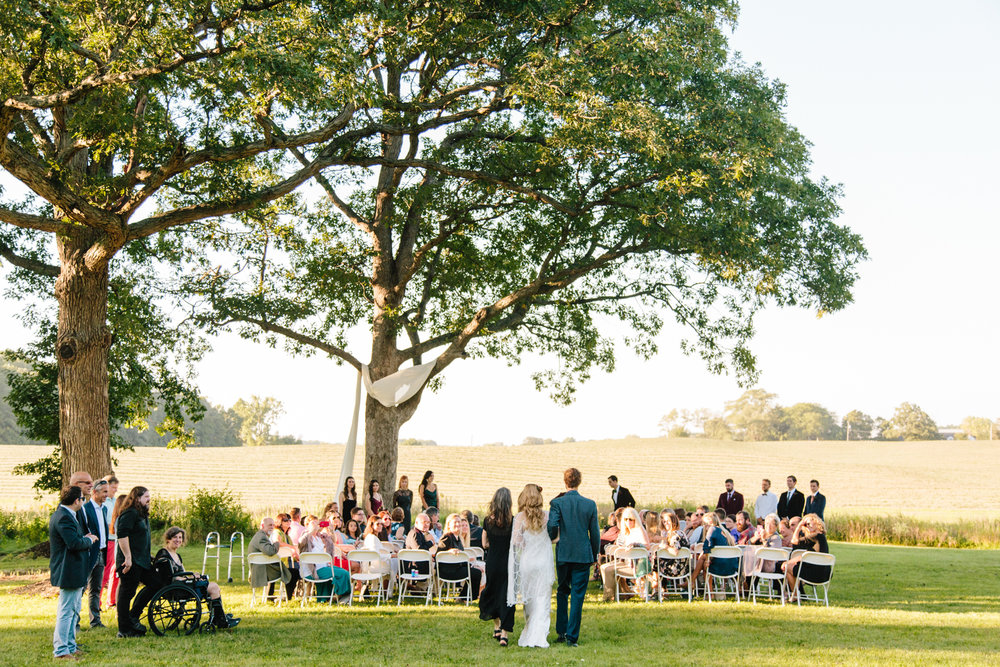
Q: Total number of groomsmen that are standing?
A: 4